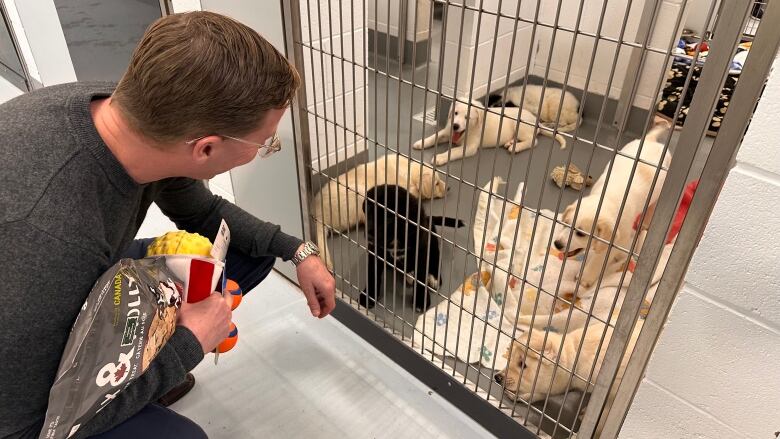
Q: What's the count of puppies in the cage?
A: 6